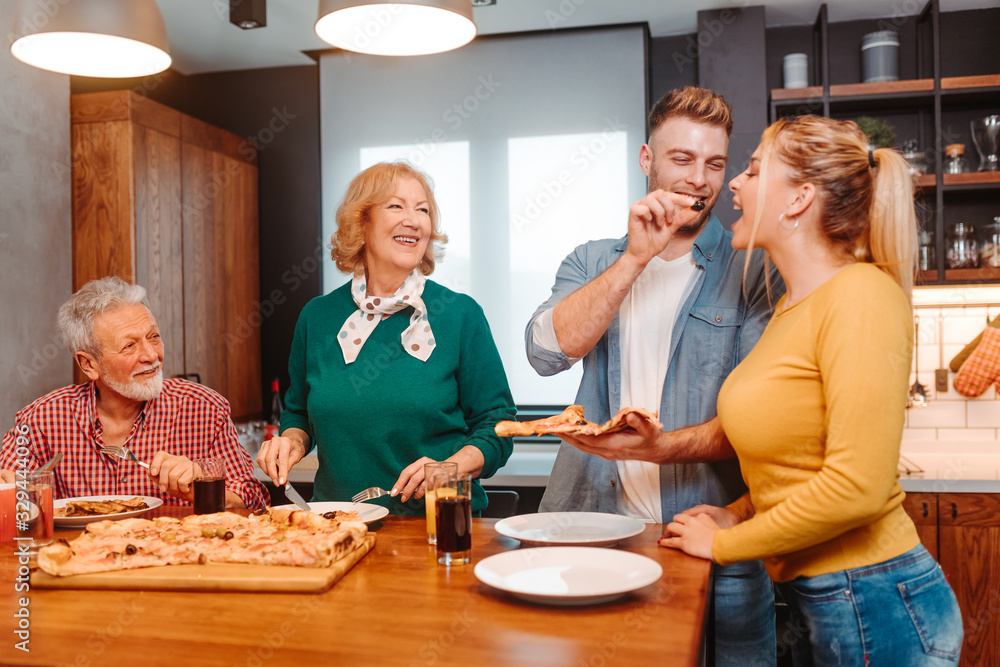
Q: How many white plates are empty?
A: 2